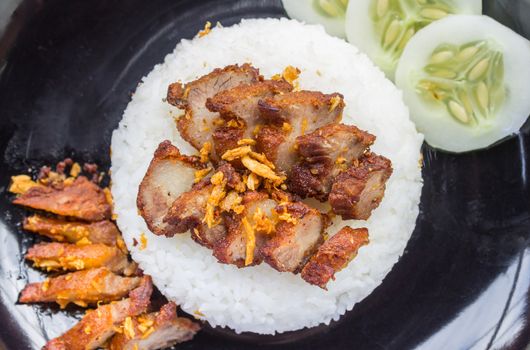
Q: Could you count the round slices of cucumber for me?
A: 3